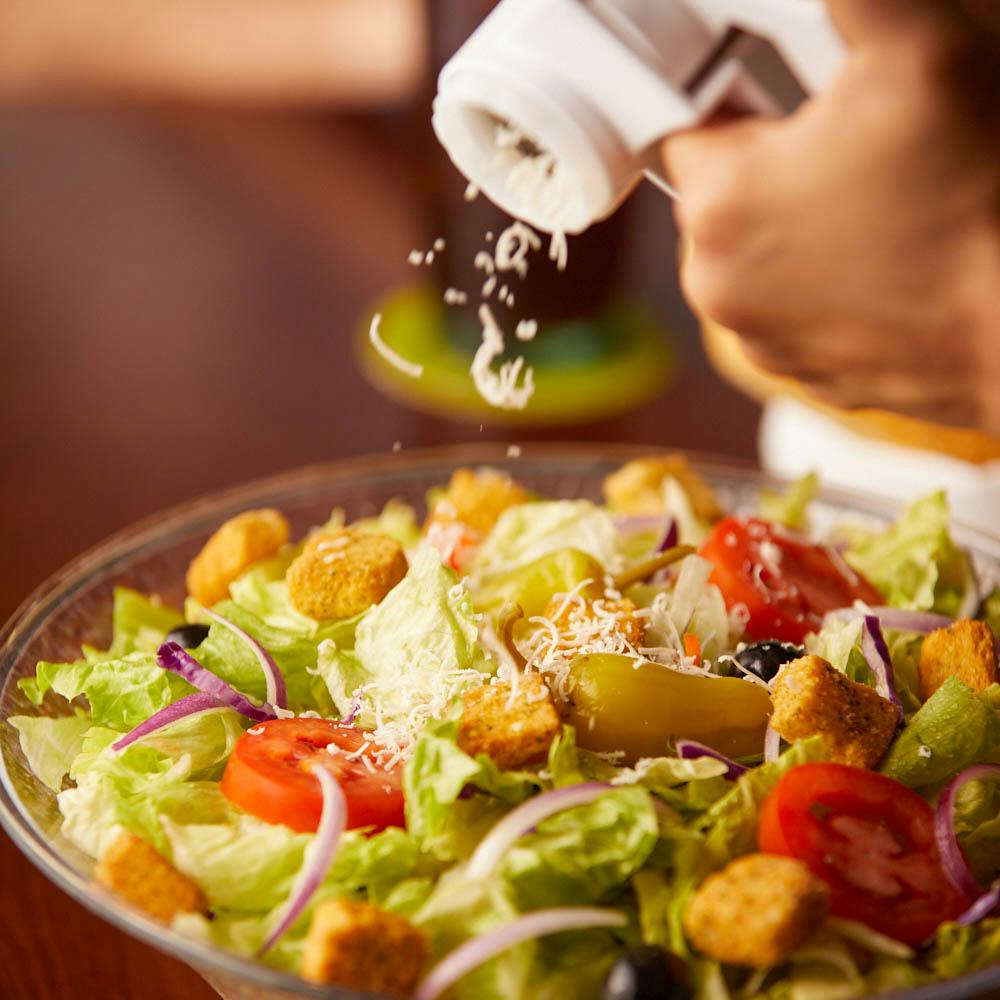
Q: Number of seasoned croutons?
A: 11